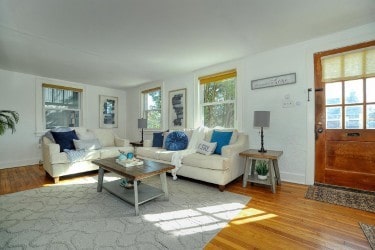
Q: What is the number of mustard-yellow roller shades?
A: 3